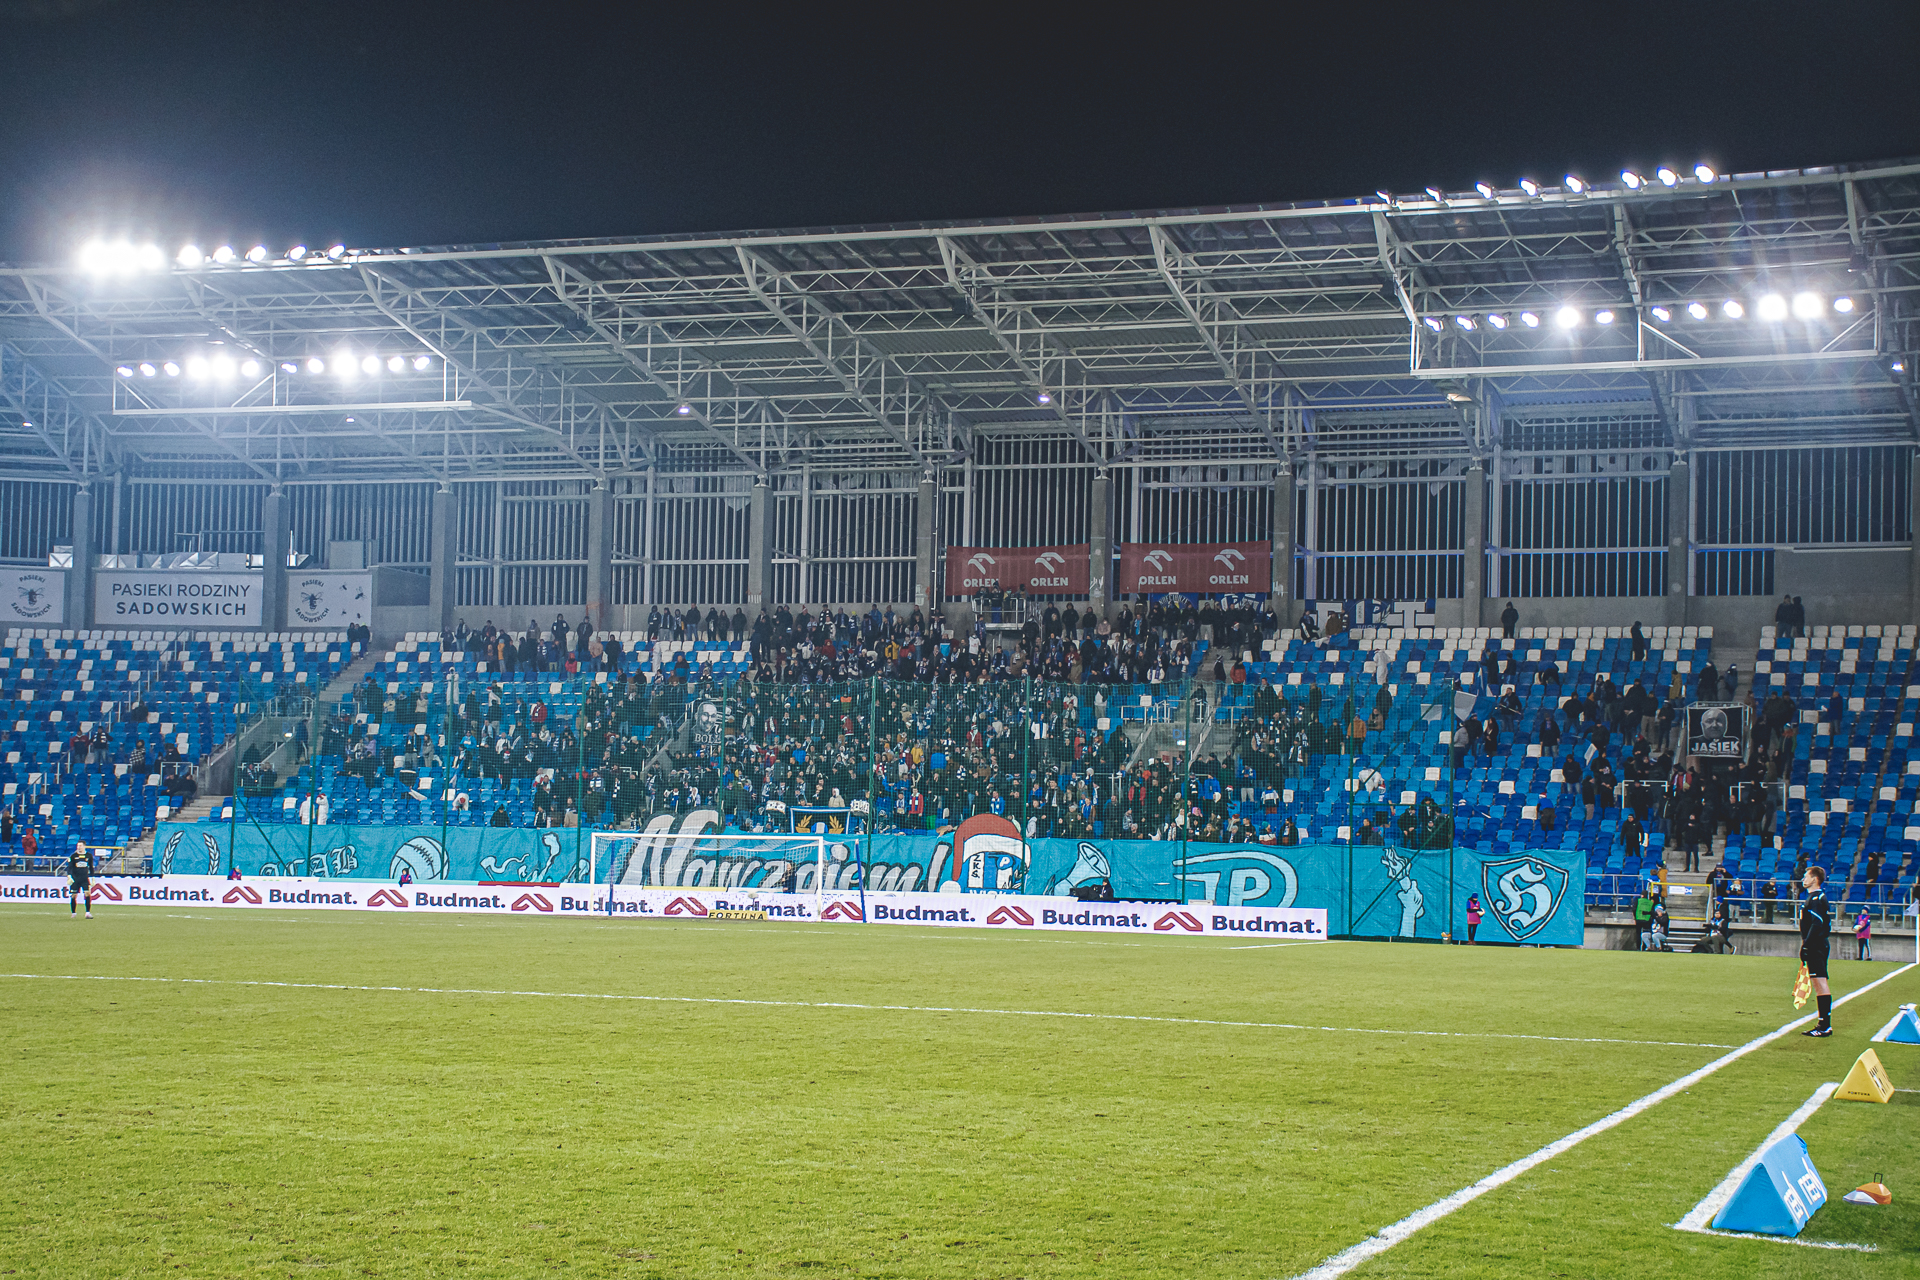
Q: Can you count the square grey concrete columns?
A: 11